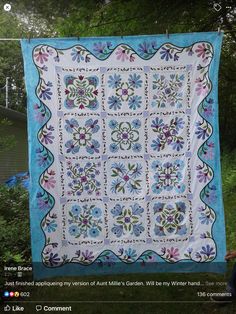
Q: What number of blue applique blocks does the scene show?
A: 12